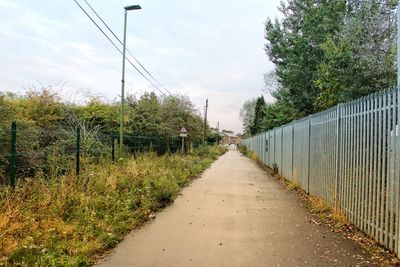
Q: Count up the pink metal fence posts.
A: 0